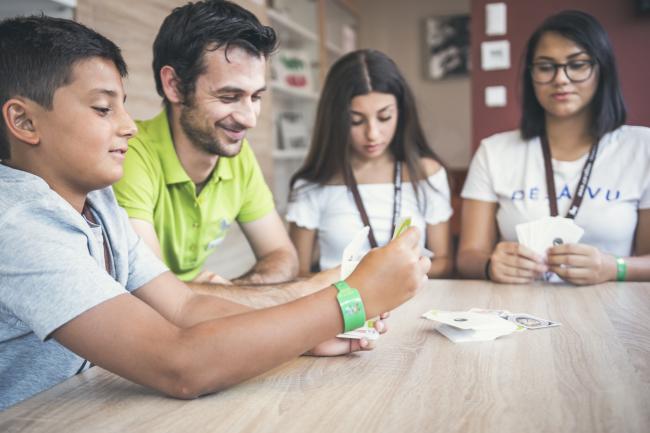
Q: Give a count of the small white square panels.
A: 3